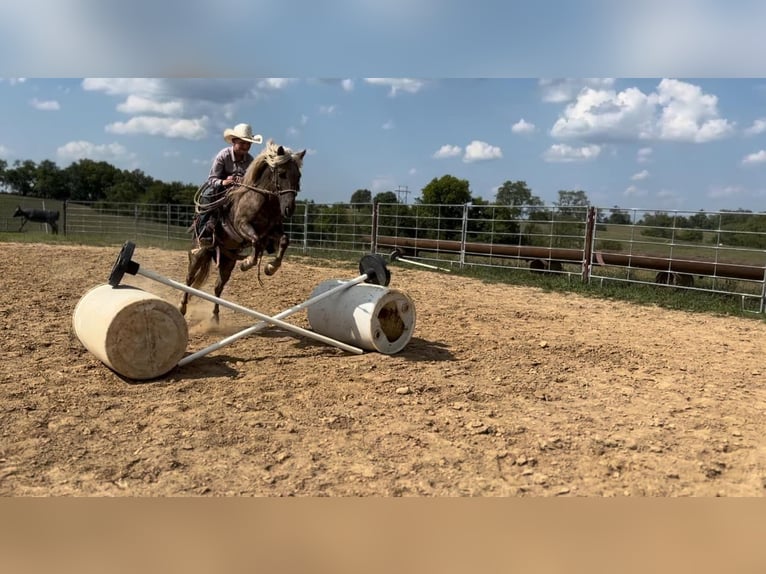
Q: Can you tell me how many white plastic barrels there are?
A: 2